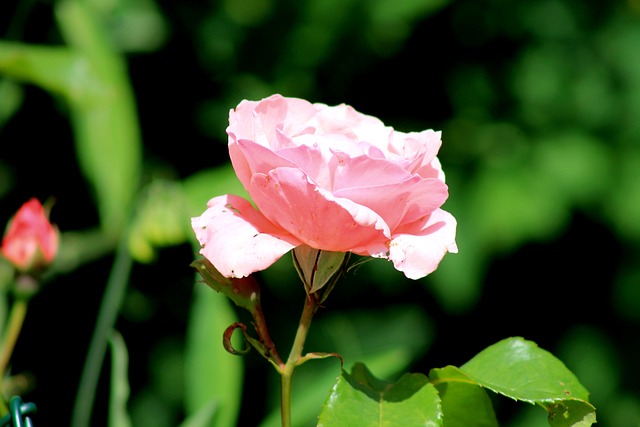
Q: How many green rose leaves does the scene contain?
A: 3